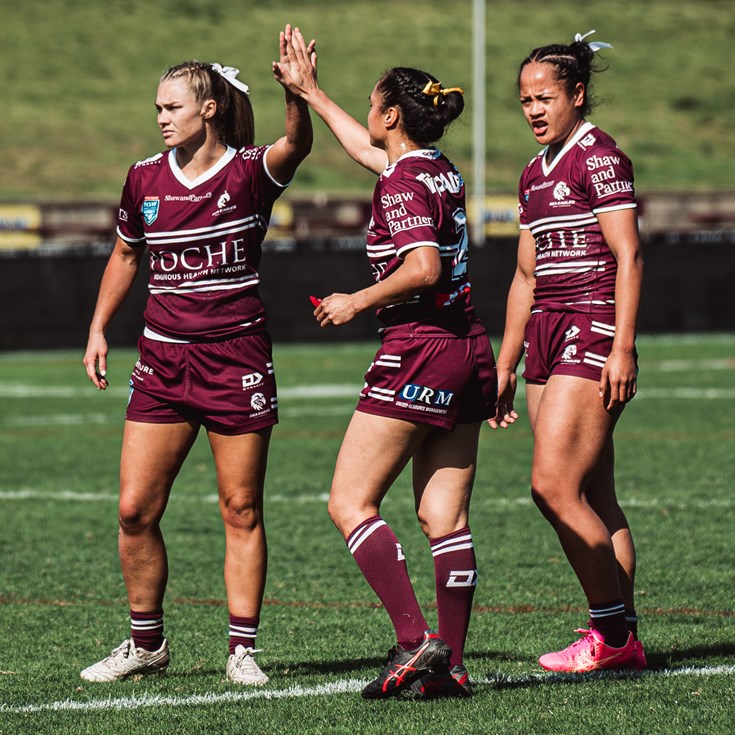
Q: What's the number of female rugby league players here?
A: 3